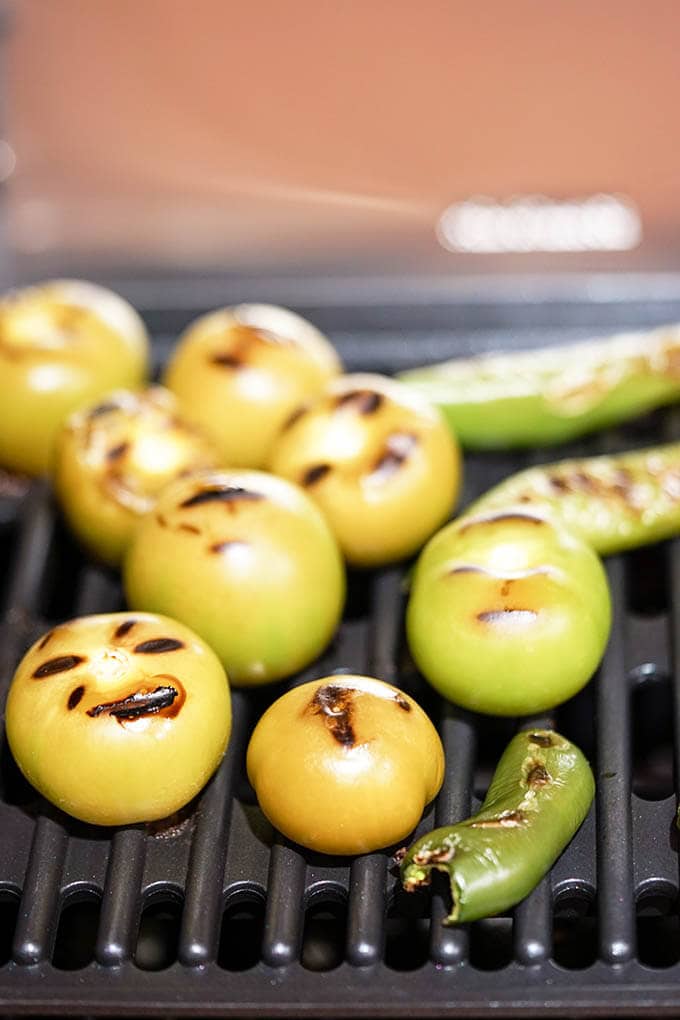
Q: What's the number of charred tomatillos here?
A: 8